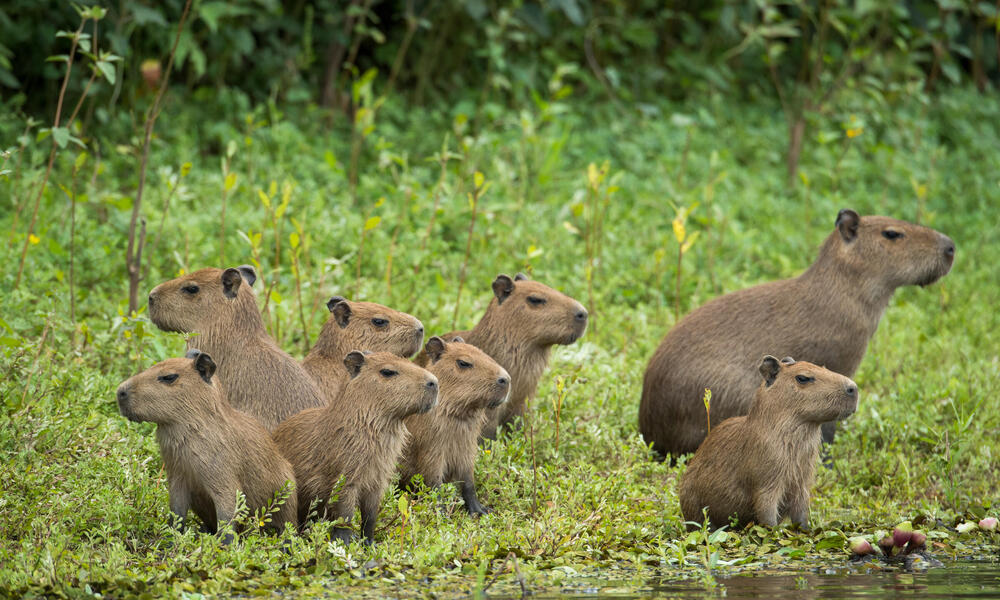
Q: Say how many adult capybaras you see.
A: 1